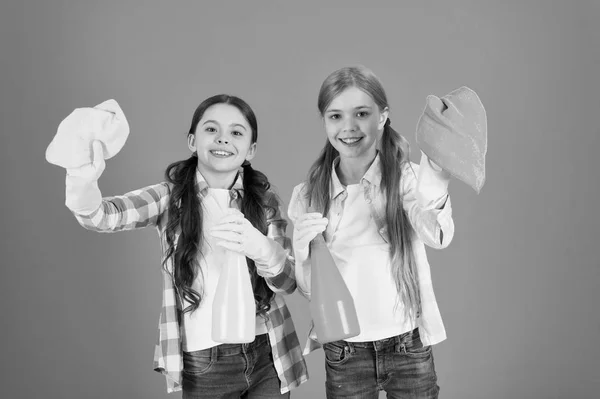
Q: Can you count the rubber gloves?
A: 4